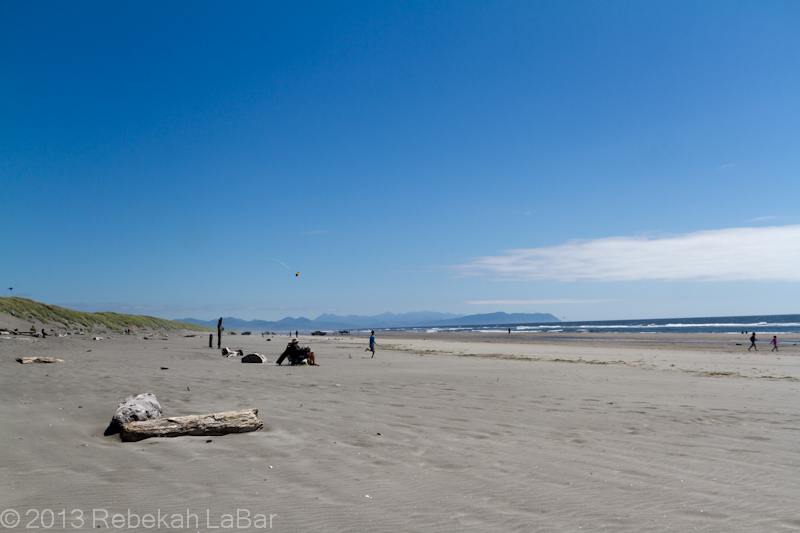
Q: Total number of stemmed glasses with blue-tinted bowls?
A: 0